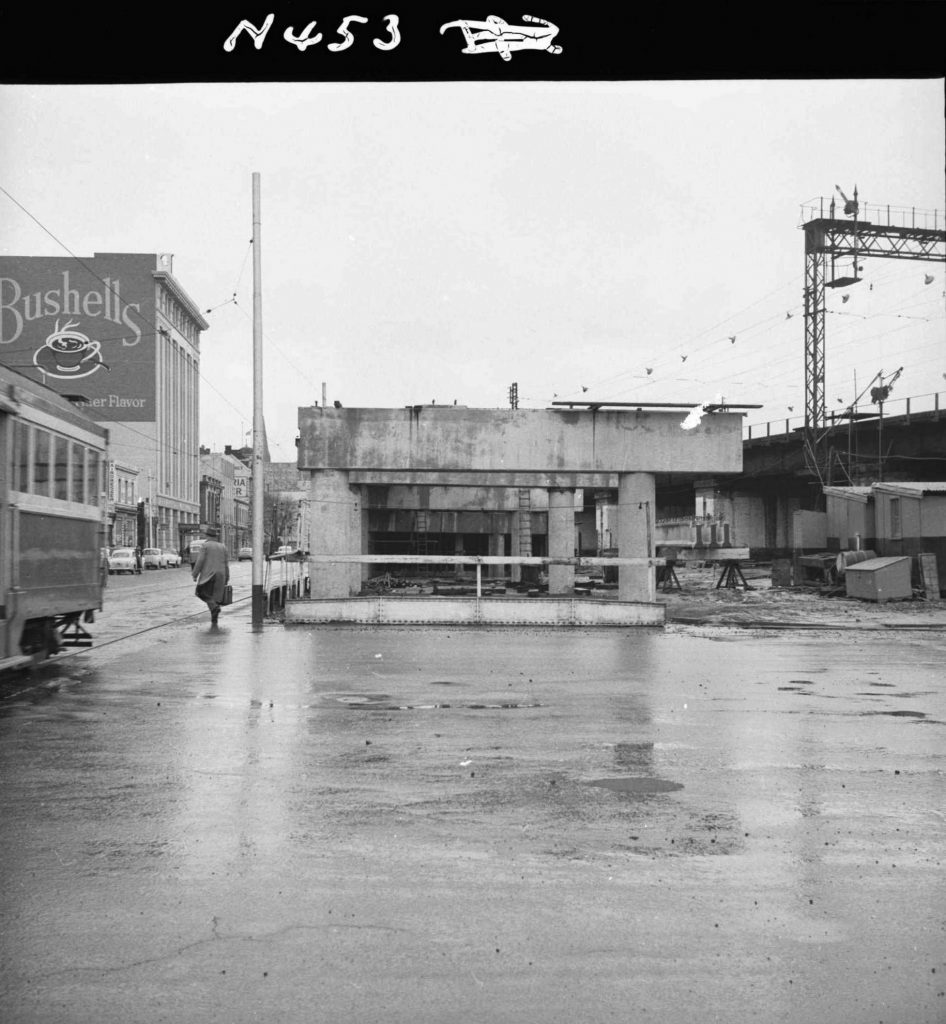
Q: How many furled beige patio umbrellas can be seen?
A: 0